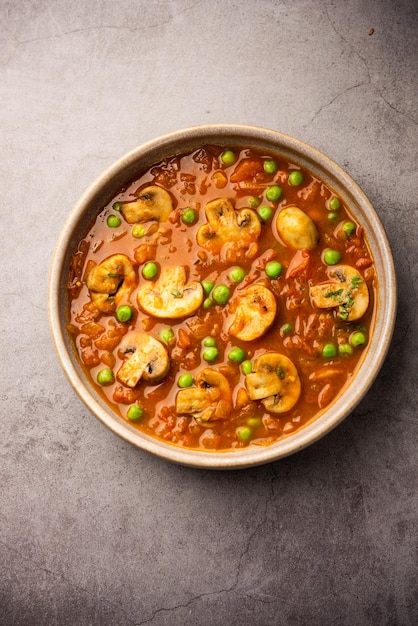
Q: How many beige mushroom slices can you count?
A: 10